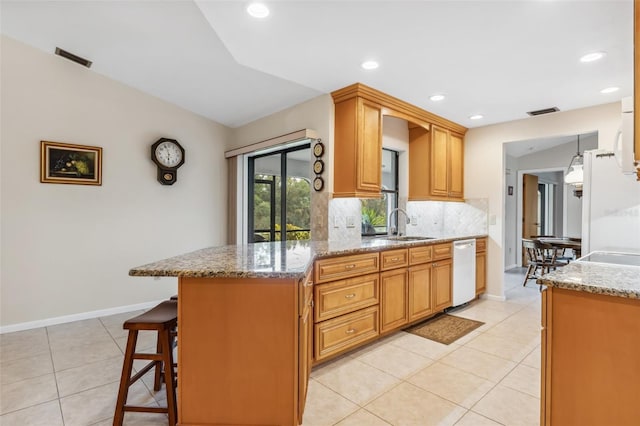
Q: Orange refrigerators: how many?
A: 0